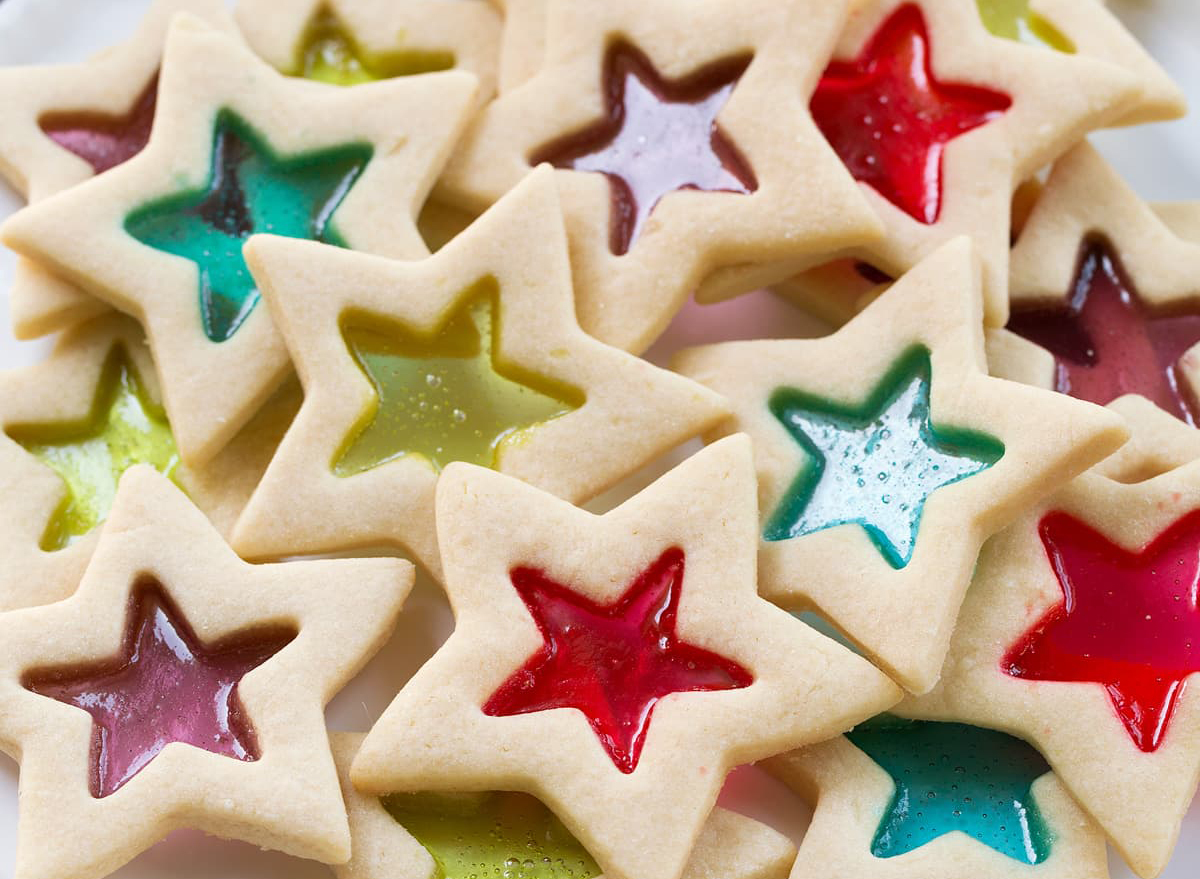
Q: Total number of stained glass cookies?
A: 15